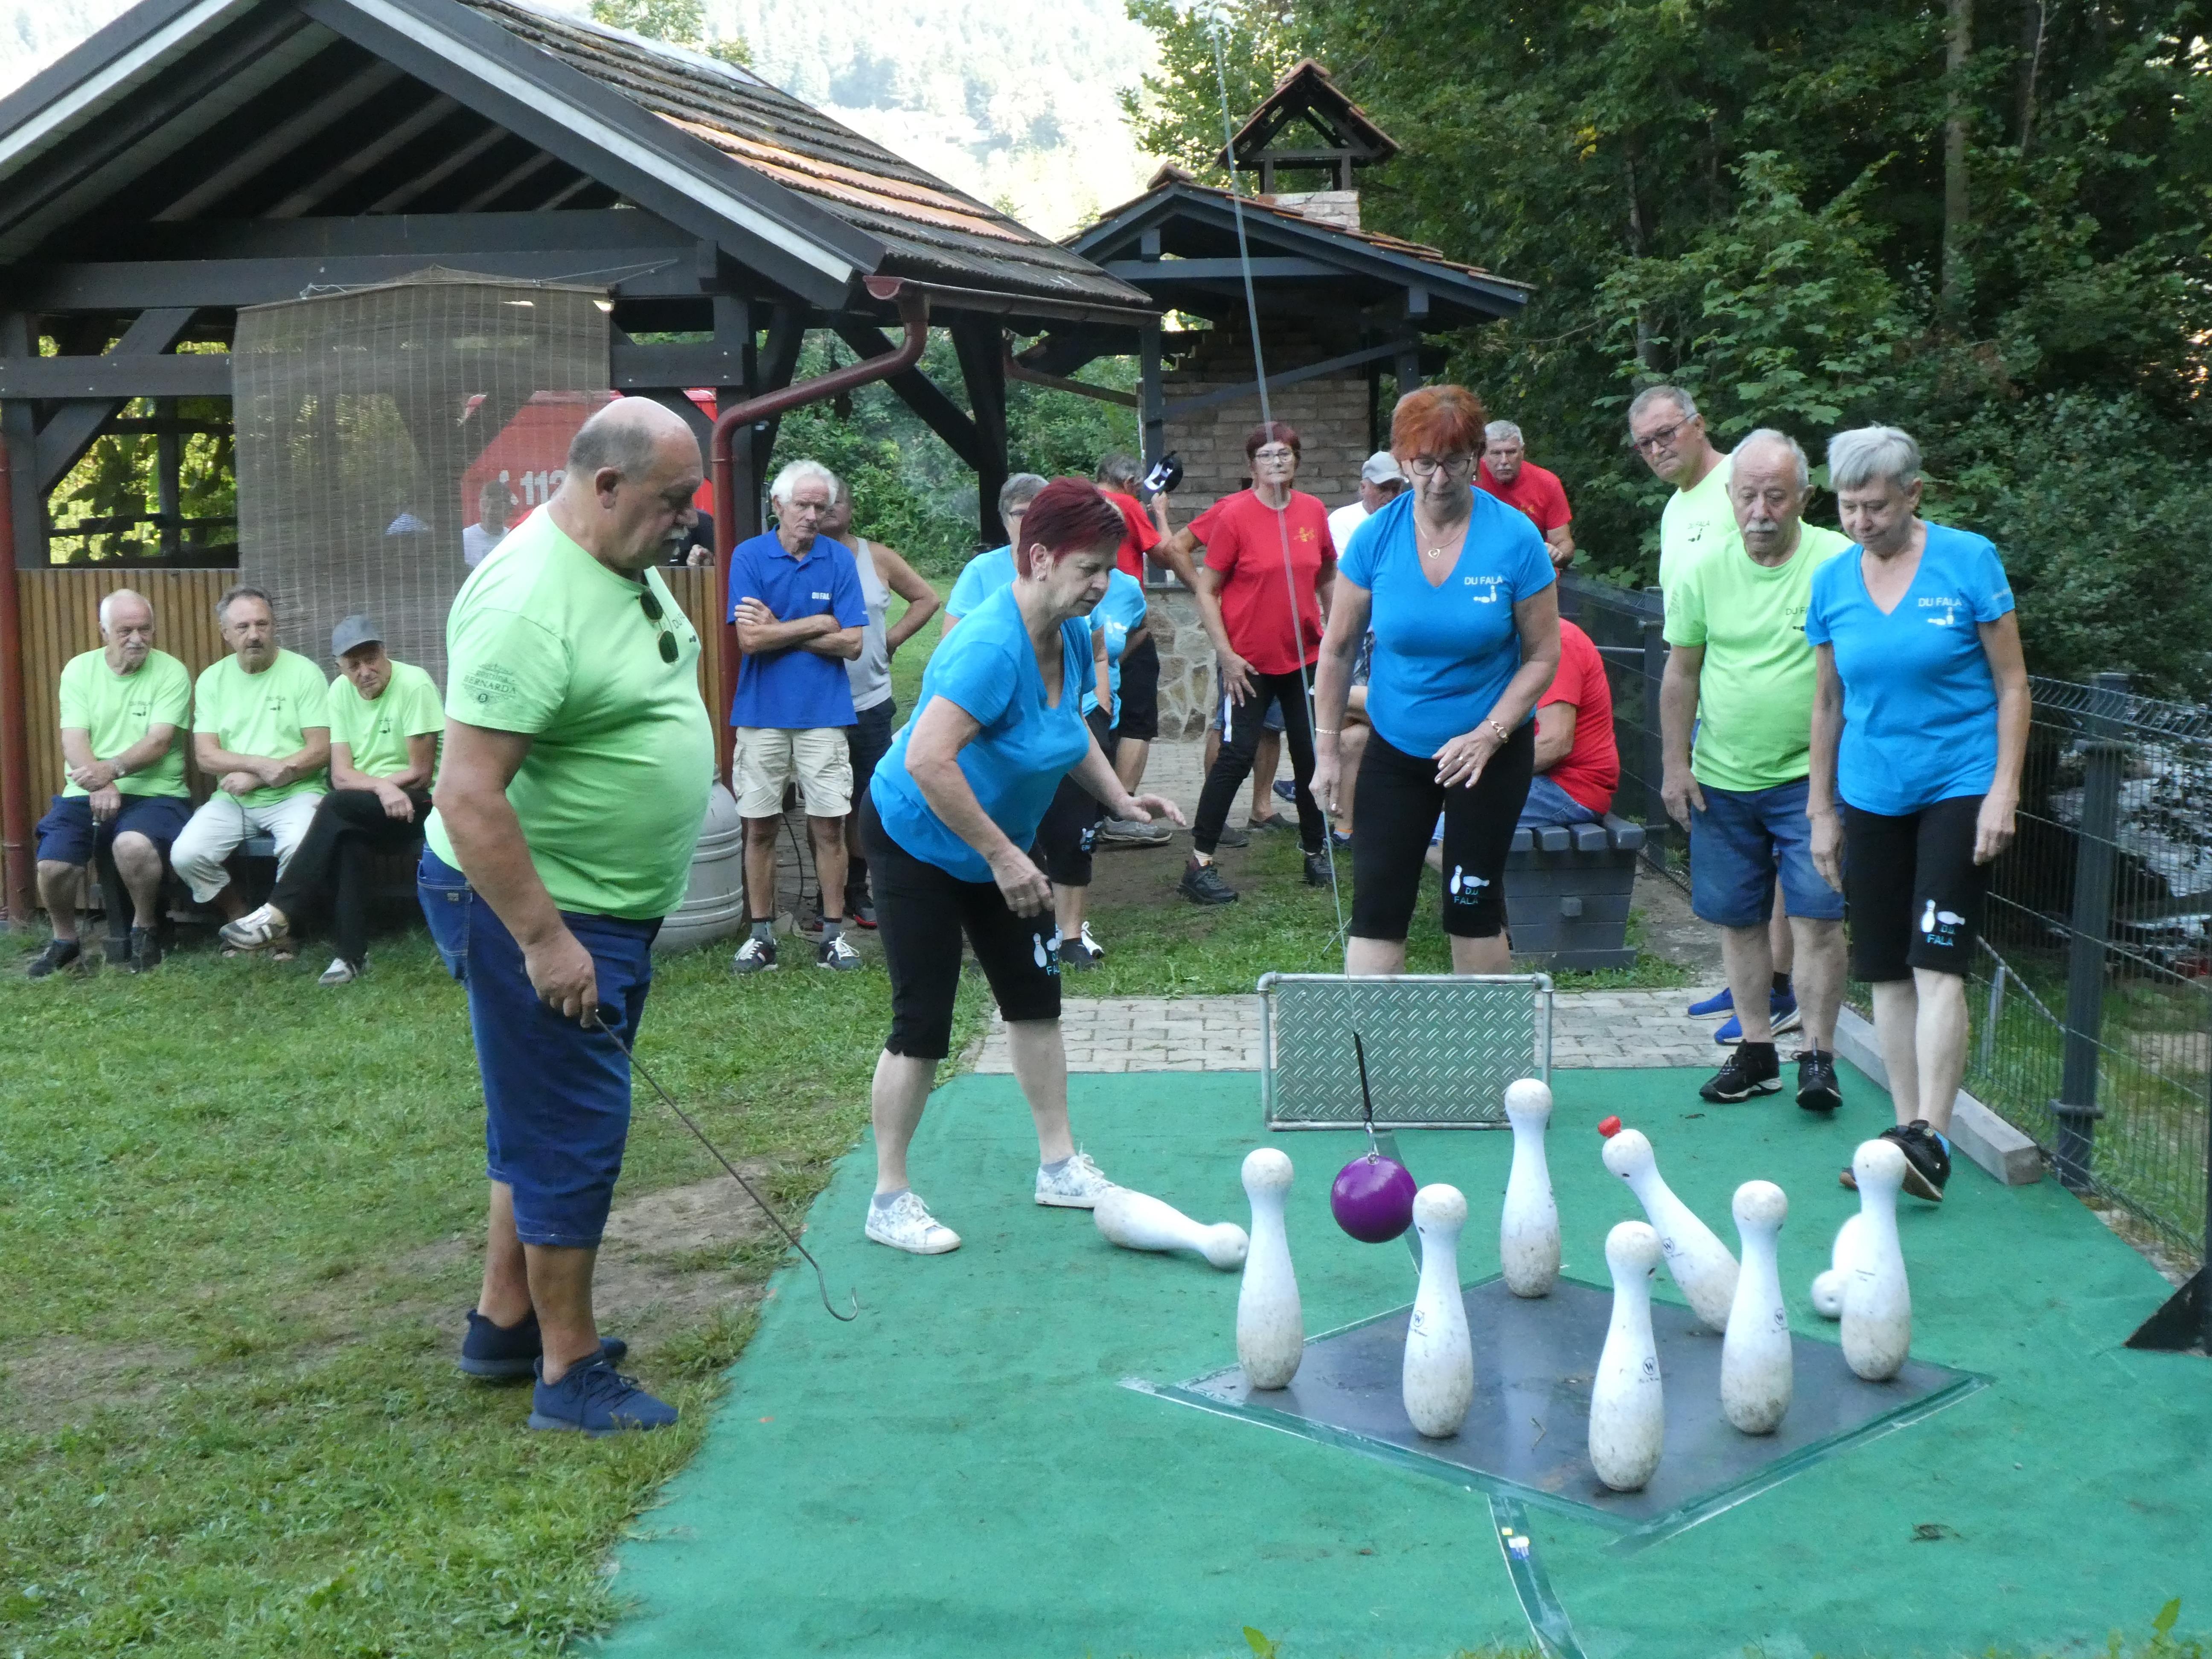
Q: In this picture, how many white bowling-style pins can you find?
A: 9